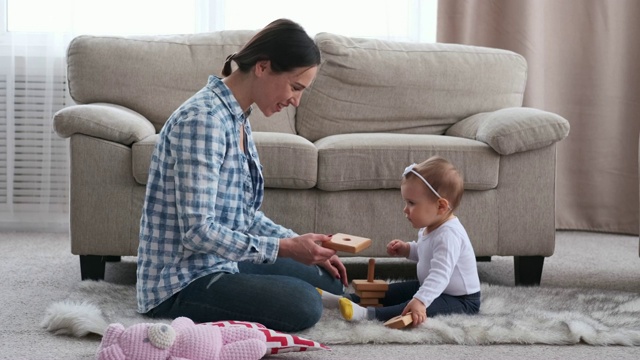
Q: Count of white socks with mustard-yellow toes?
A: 2